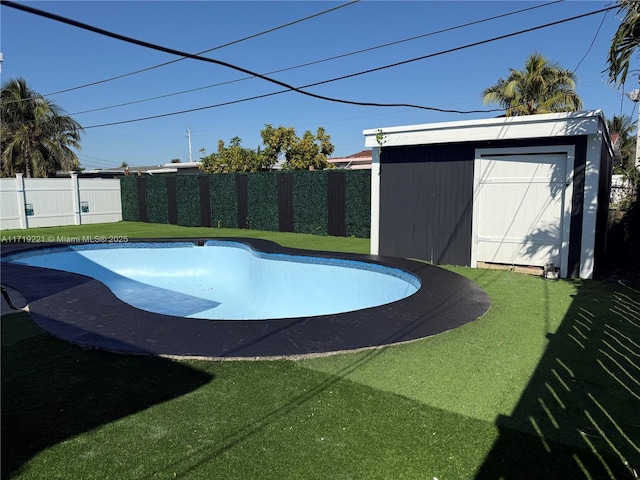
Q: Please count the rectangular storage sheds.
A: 1